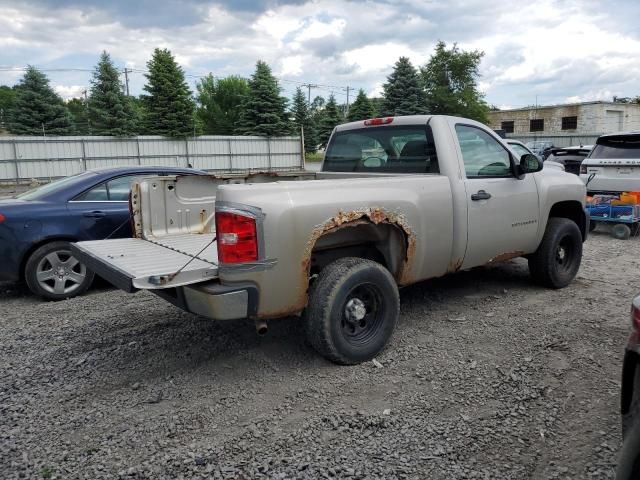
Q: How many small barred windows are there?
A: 3